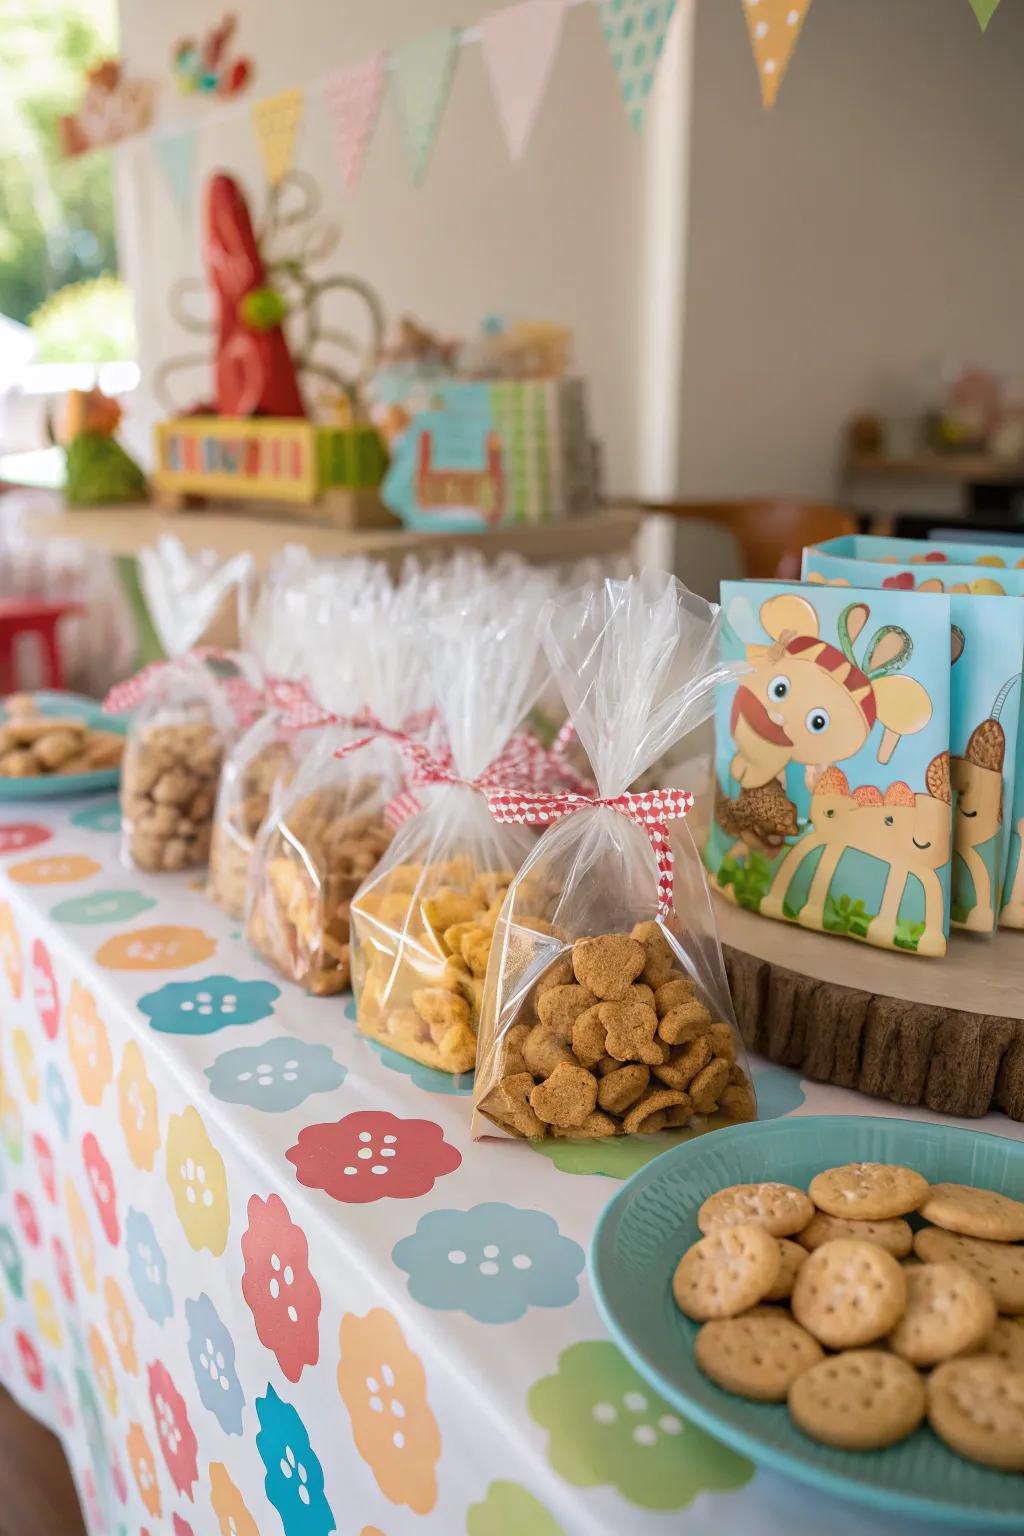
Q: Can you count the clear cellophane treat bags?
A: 5